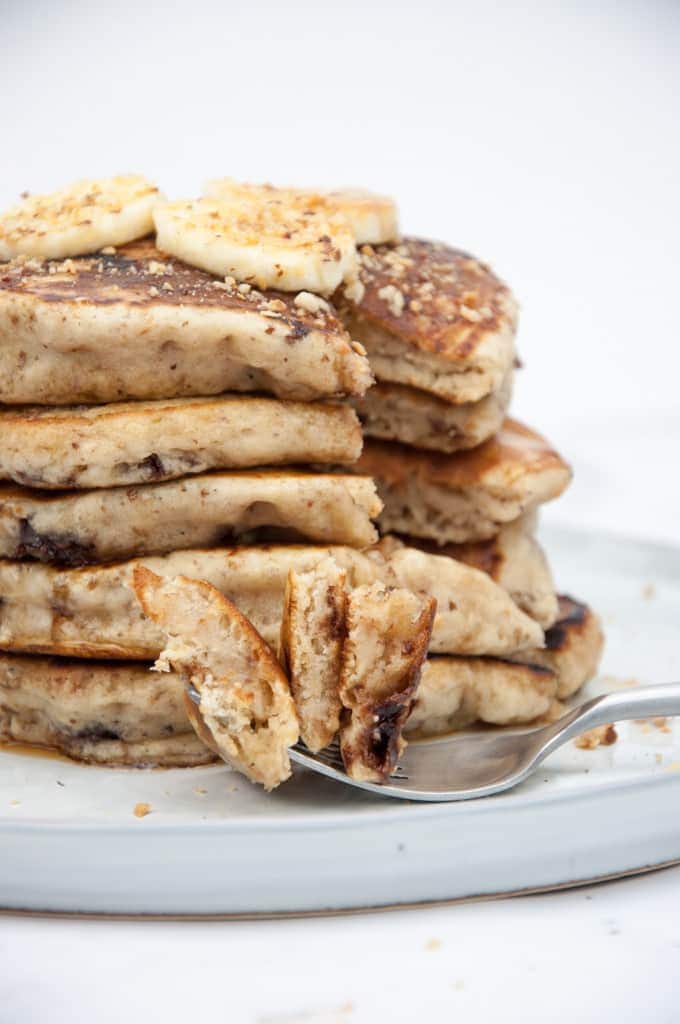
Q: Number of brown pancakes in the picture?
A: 5